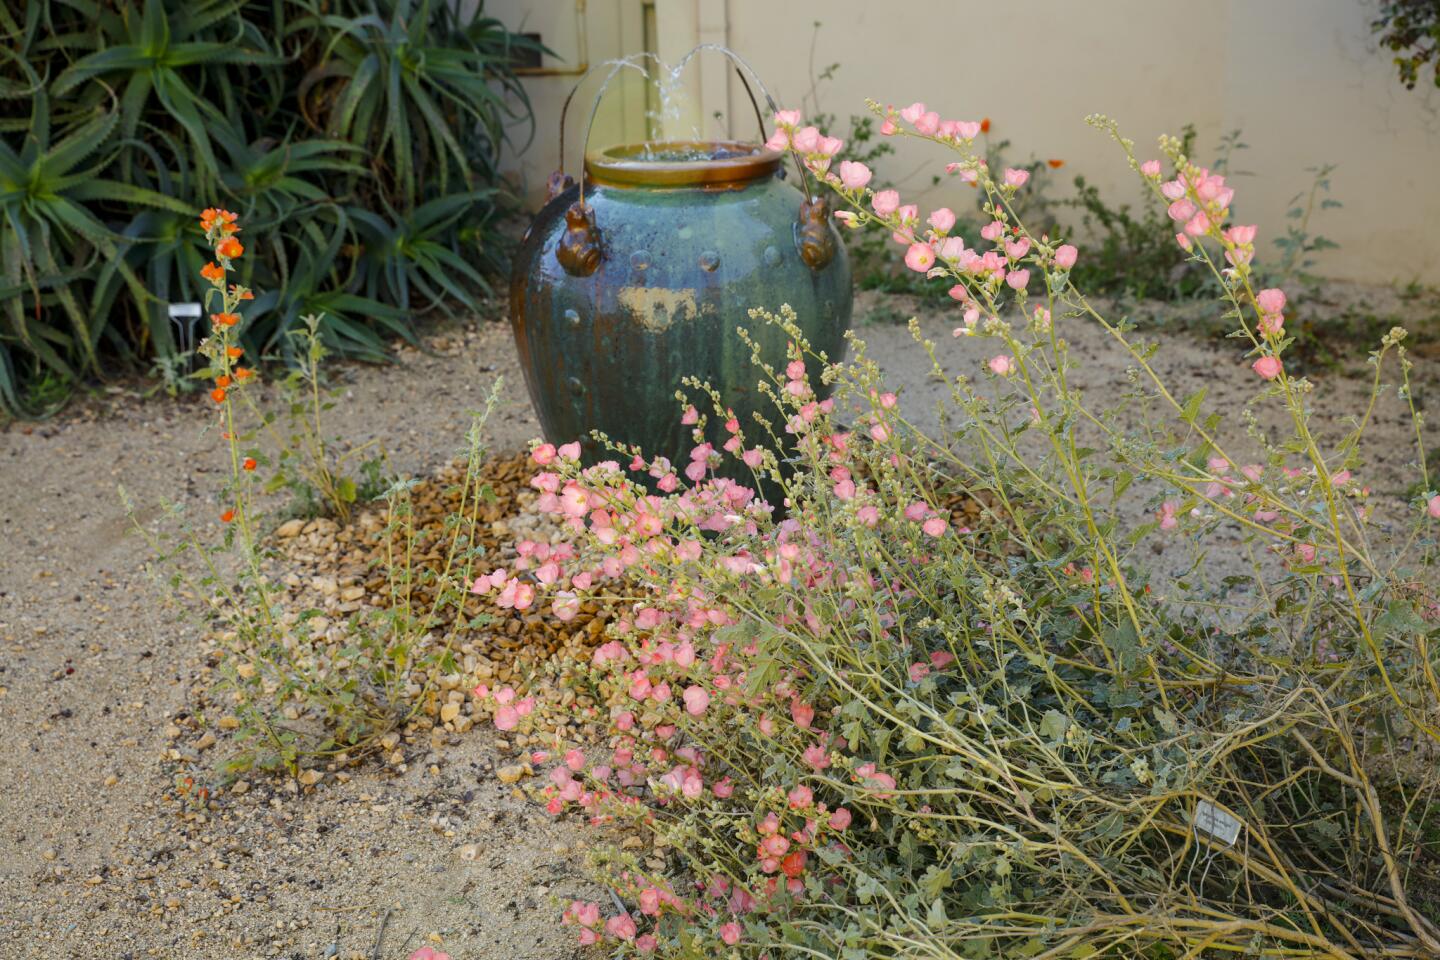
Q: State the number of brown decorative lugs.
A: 3